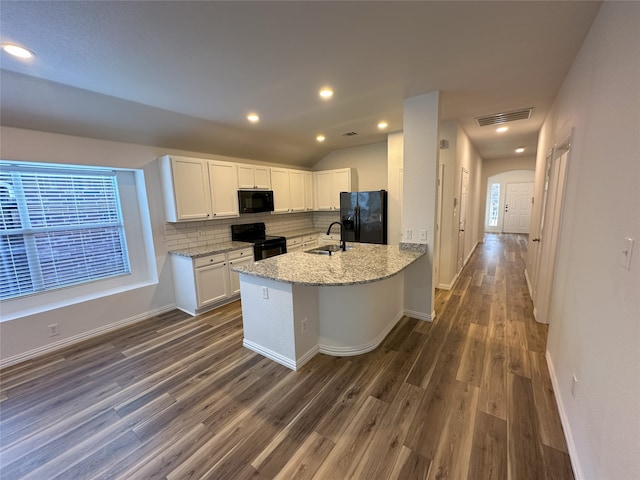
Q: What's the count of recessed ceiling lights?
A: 7